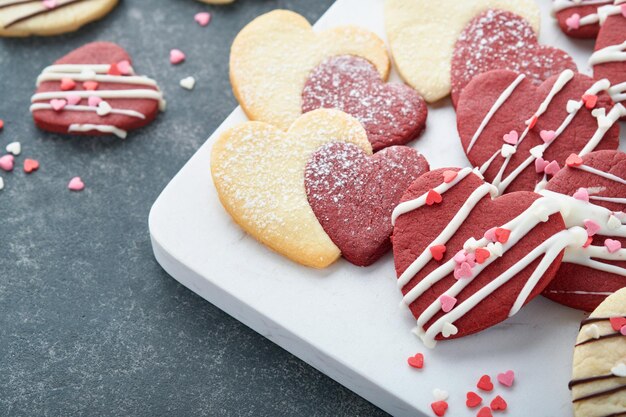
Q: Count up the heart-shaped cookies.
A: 14